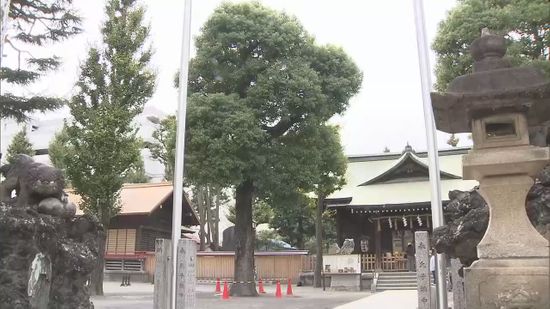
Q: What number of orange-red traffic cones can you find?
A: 5